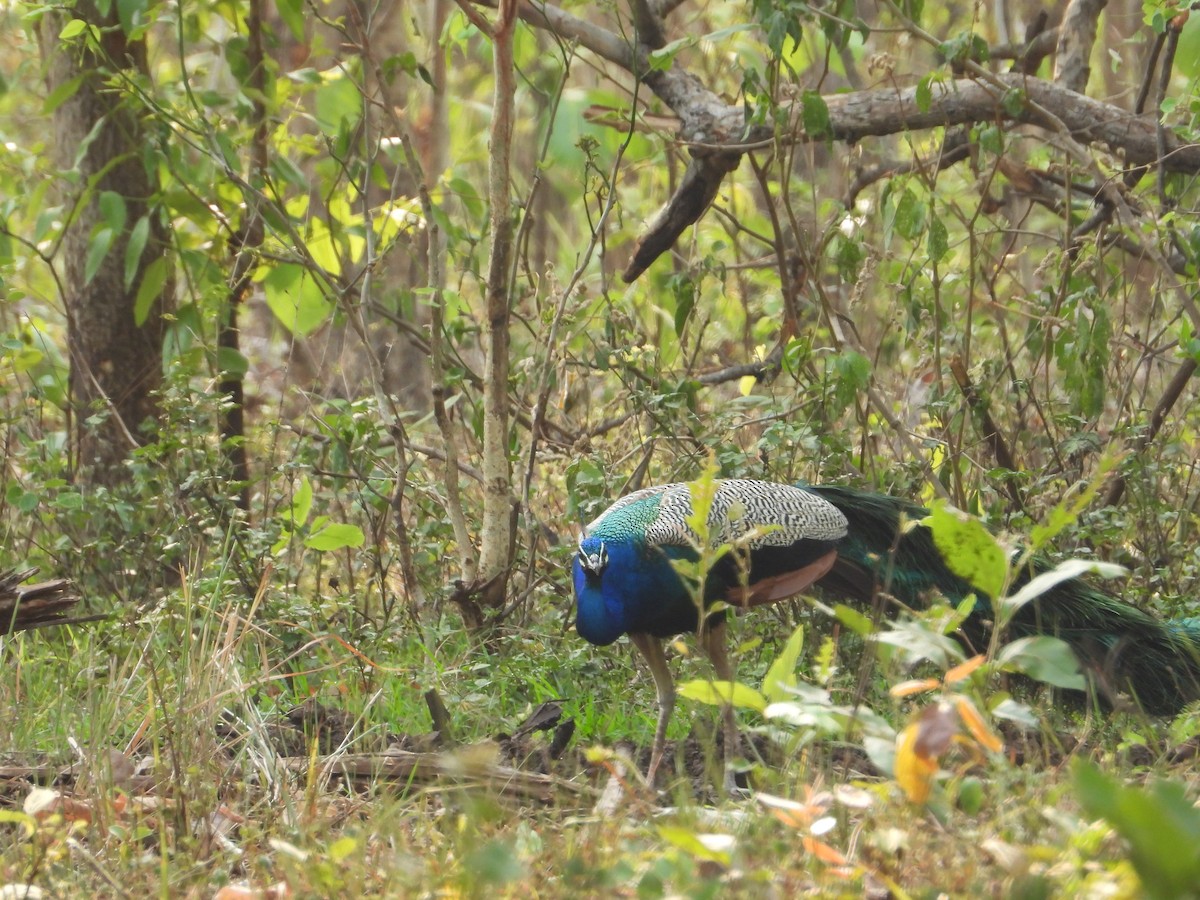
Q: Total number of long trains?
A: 1